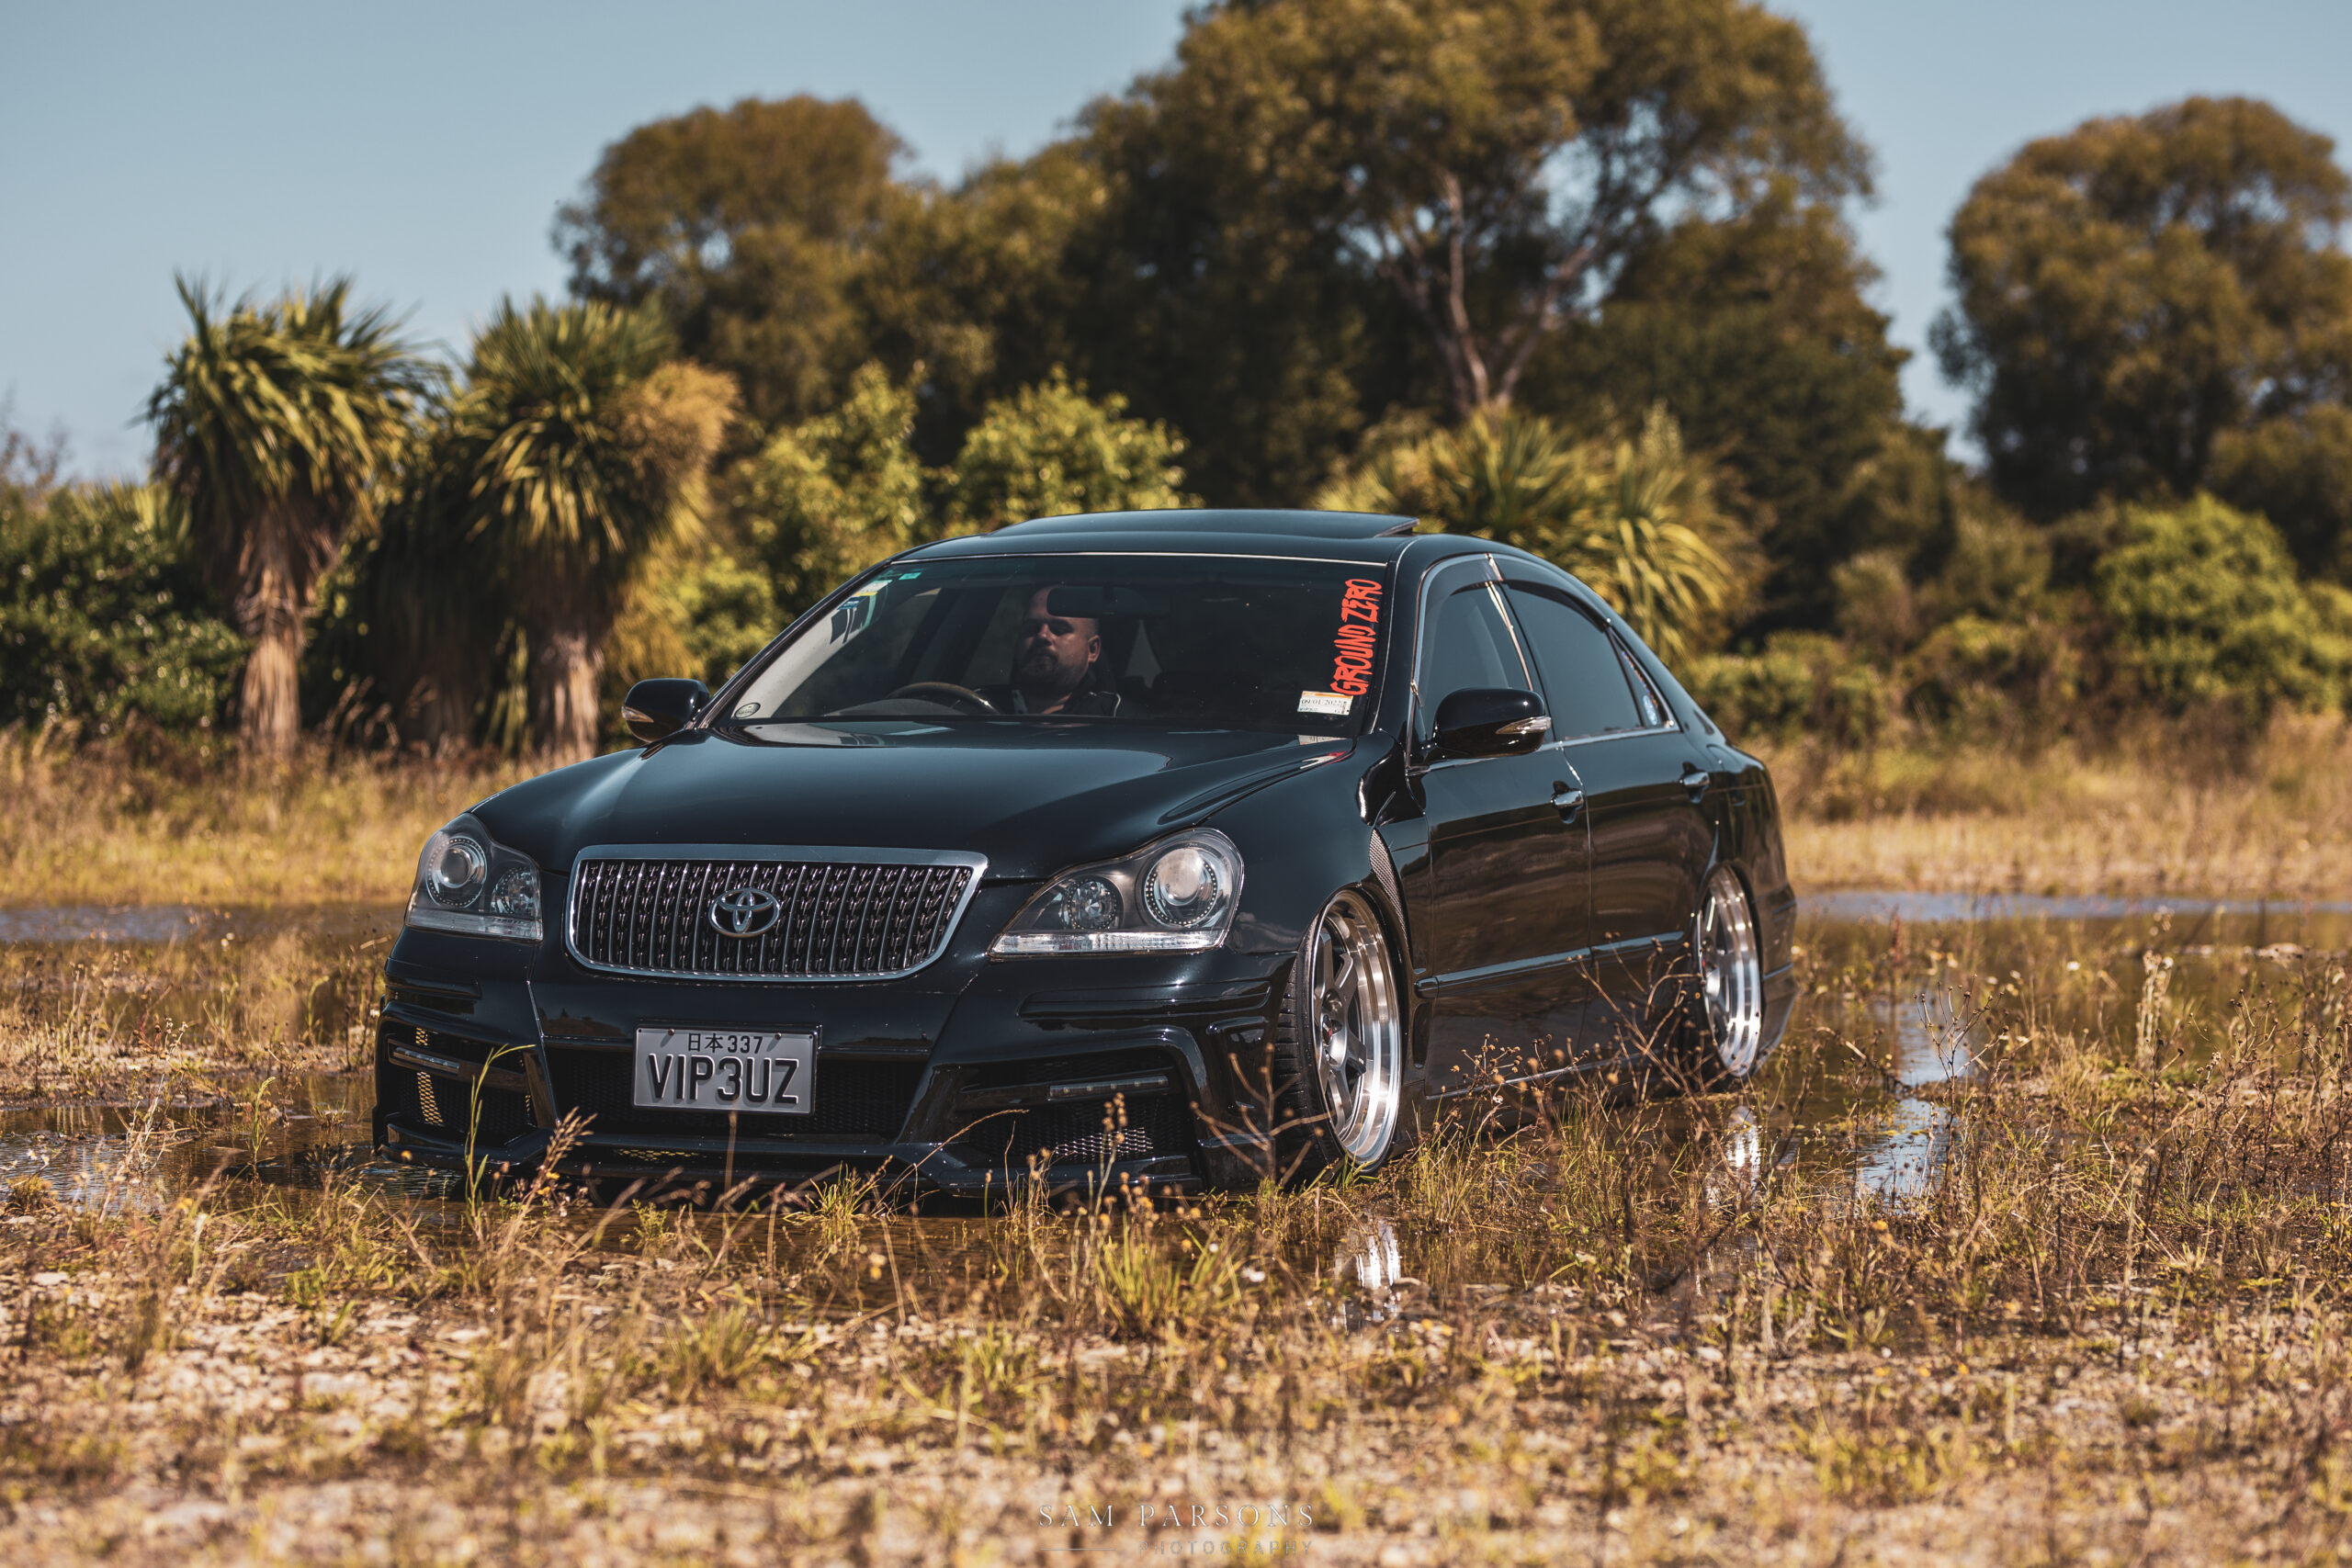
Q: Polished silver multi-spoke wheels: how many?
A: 2